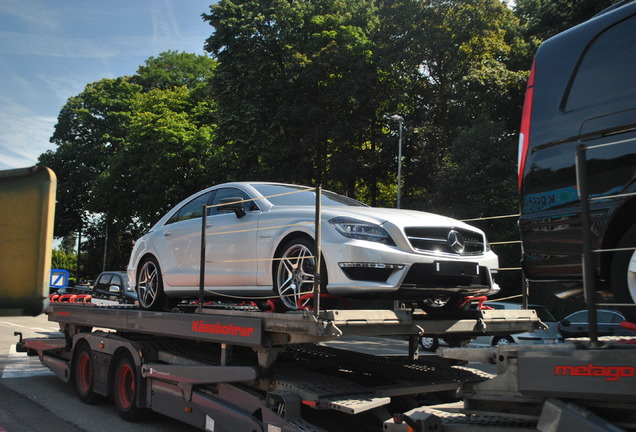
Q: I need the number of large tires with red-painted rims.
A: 2